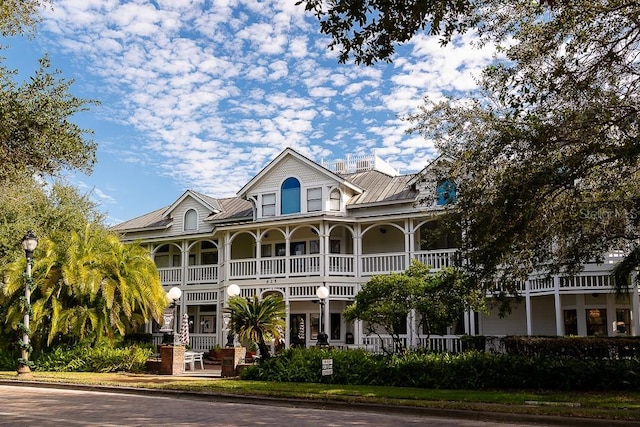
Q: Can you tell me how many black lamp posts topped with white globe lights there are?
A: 3